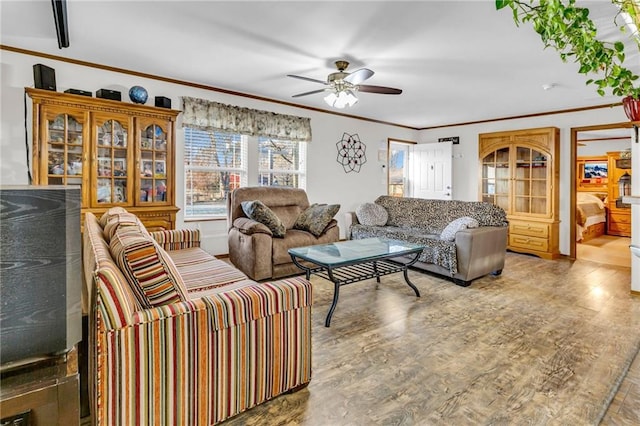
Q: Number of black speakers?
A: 4